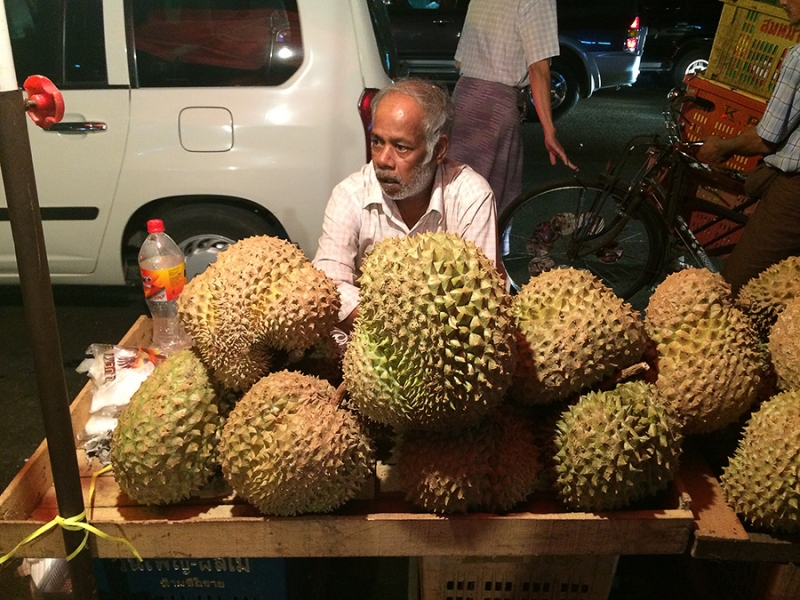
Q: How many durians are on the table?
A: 11